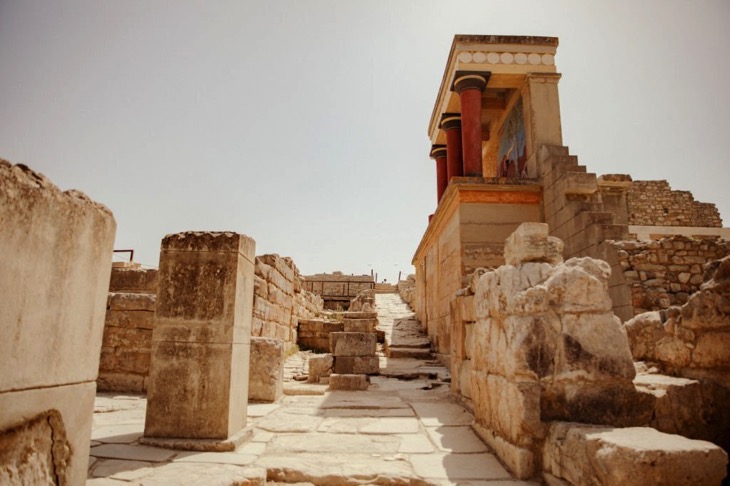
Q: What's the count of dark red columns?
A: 3